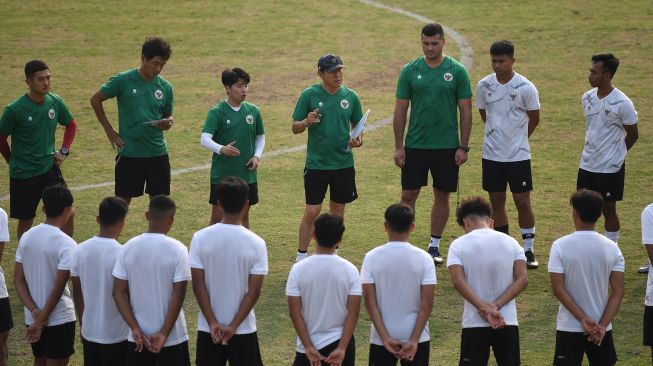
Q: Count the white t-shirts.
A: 12